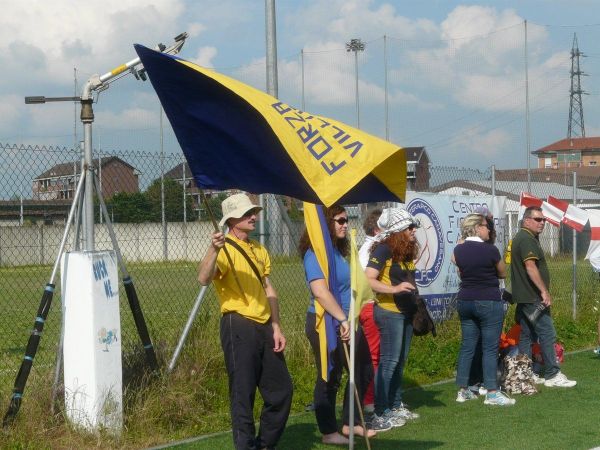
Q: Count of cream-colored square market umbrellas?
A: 0